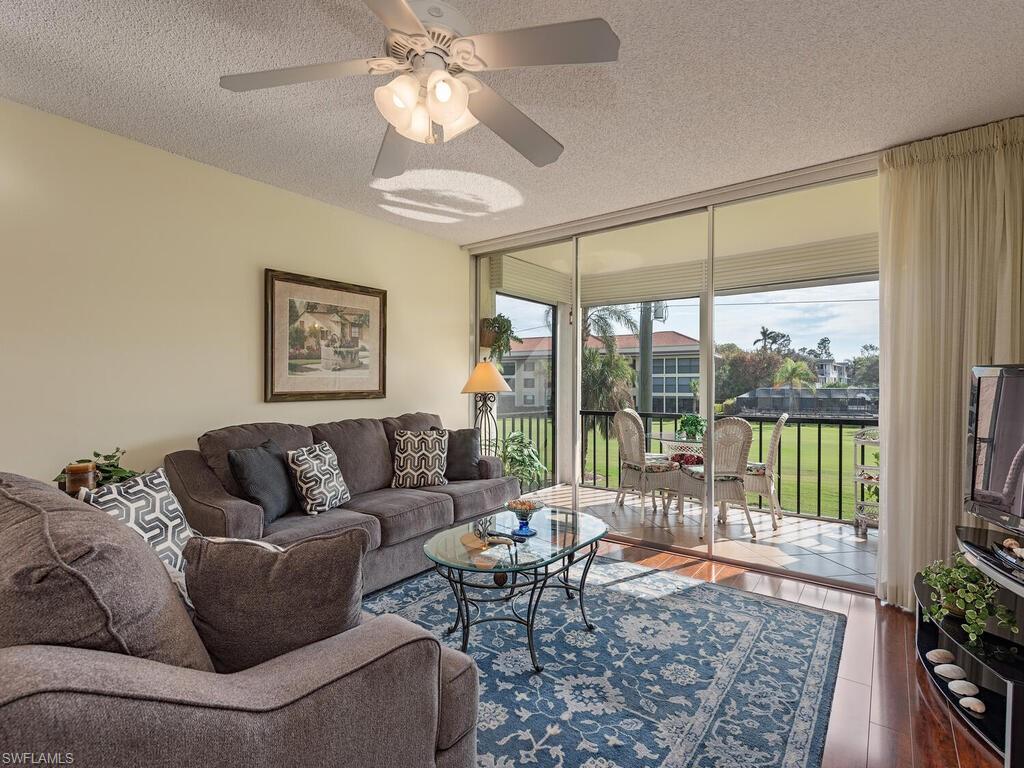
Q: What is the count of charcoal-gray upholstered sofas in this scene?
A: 2